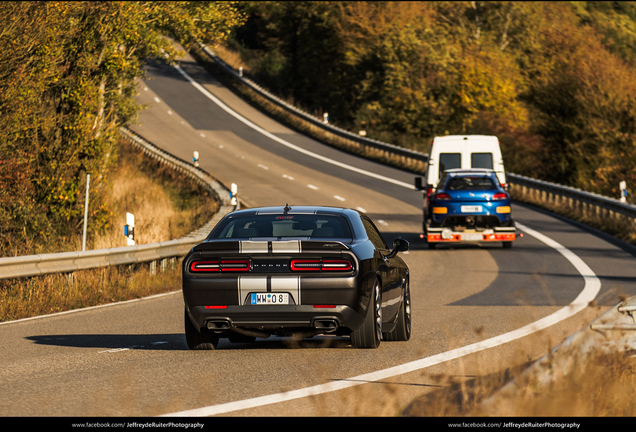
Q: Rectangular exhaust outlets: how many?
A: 2